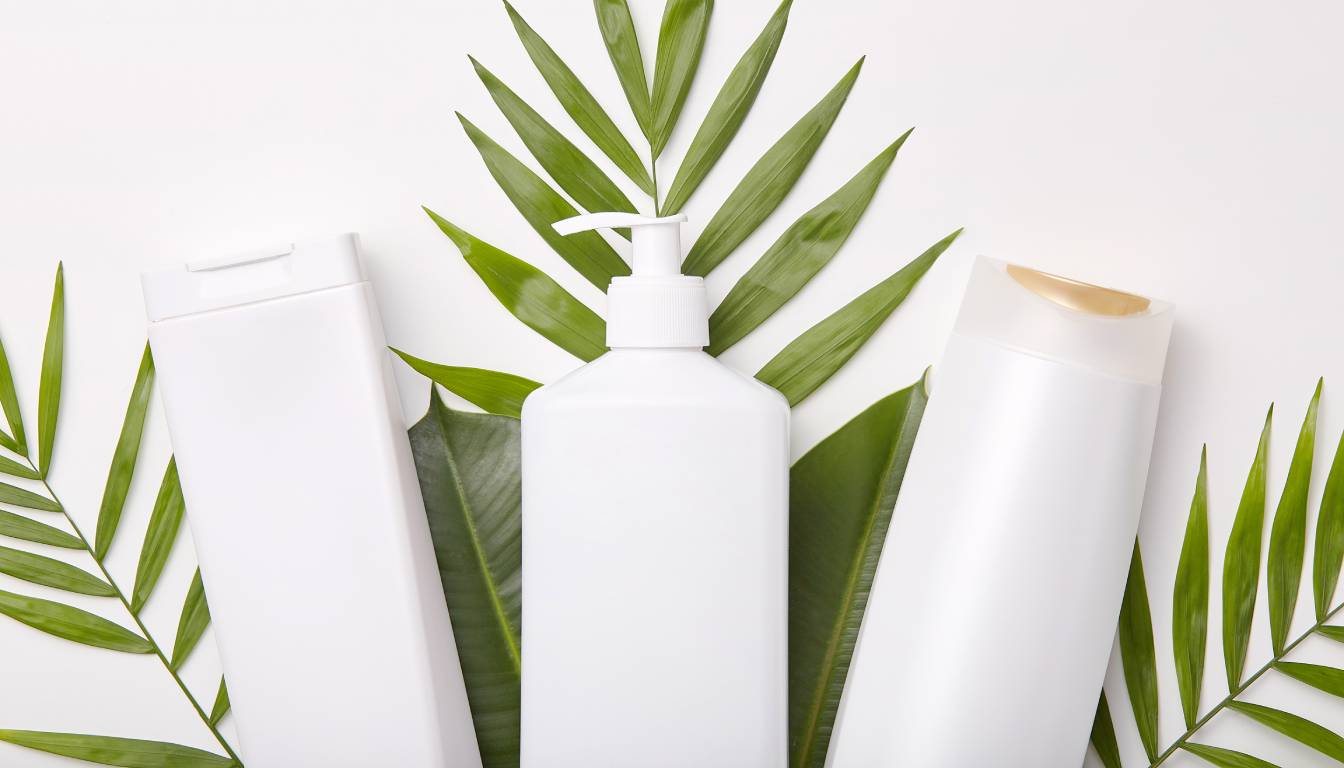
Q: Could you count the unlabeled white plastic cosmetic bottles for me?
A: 3